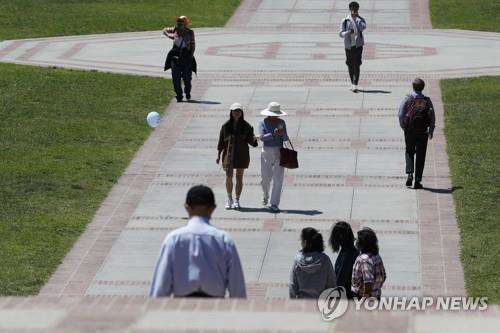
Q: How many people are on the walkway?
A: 9